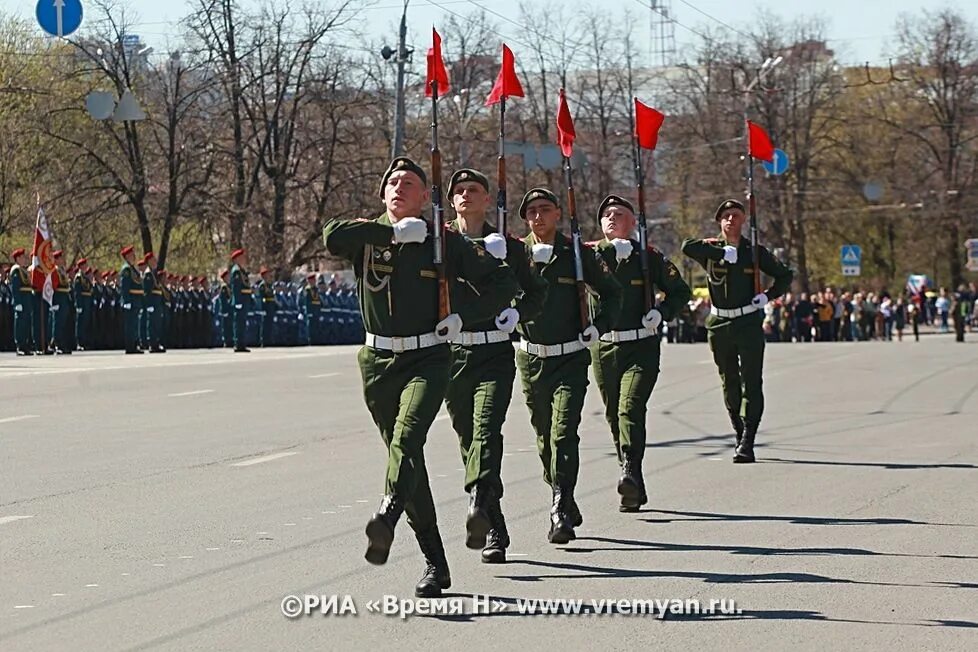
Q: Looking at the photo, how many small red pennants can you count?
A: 5